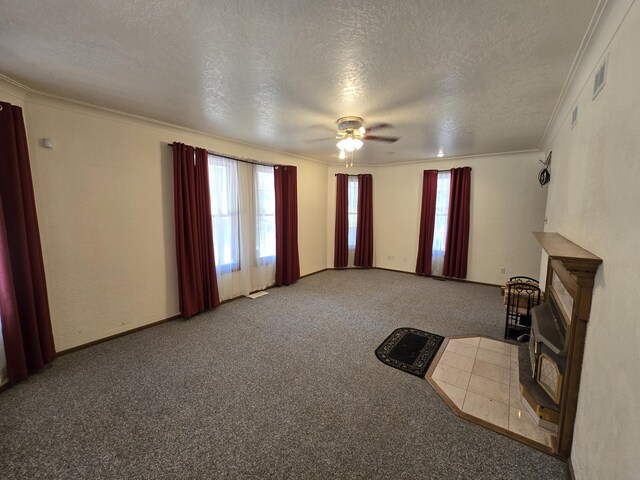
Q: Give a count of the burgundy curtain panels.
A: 7